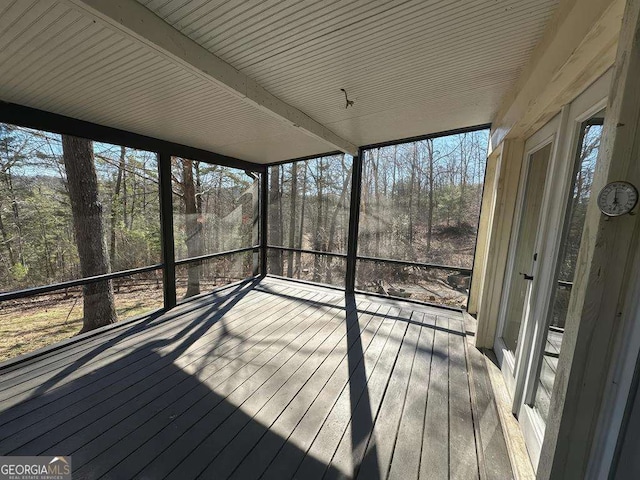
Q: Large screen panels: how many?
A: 4